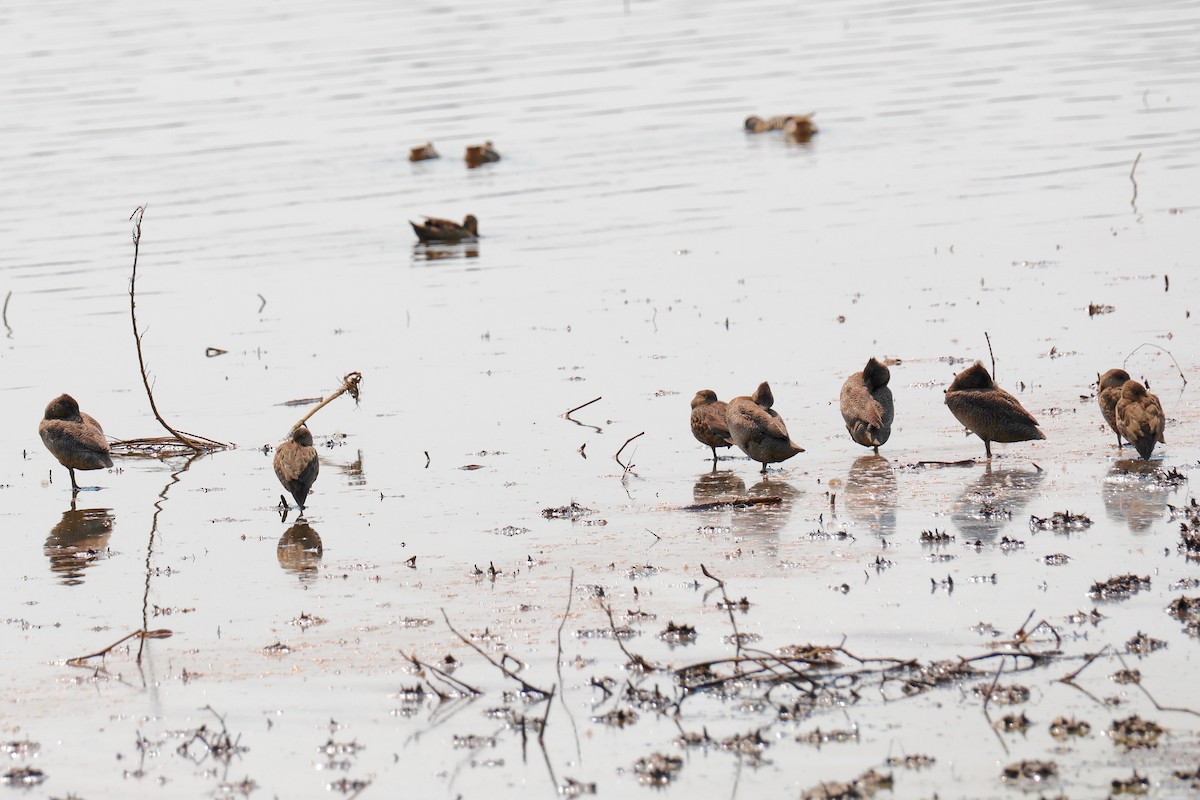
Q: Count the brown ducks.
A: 13